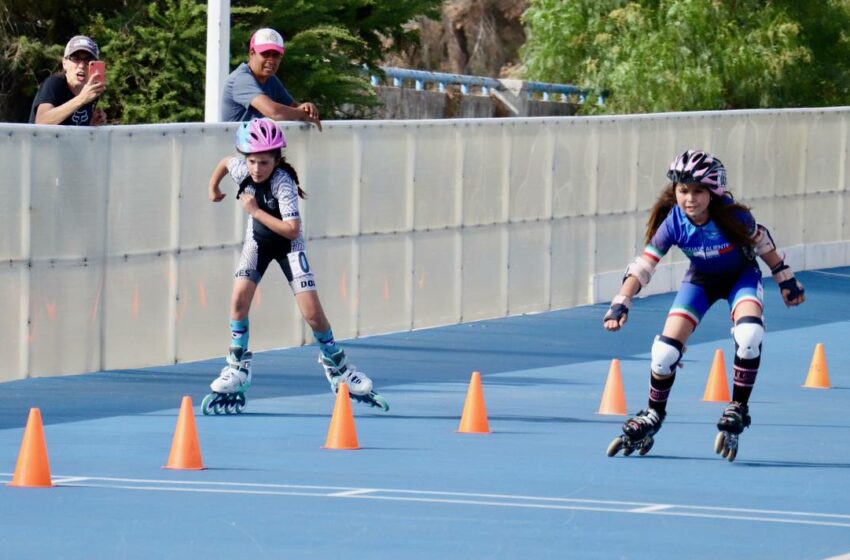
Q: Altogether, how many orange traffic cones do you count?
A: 7